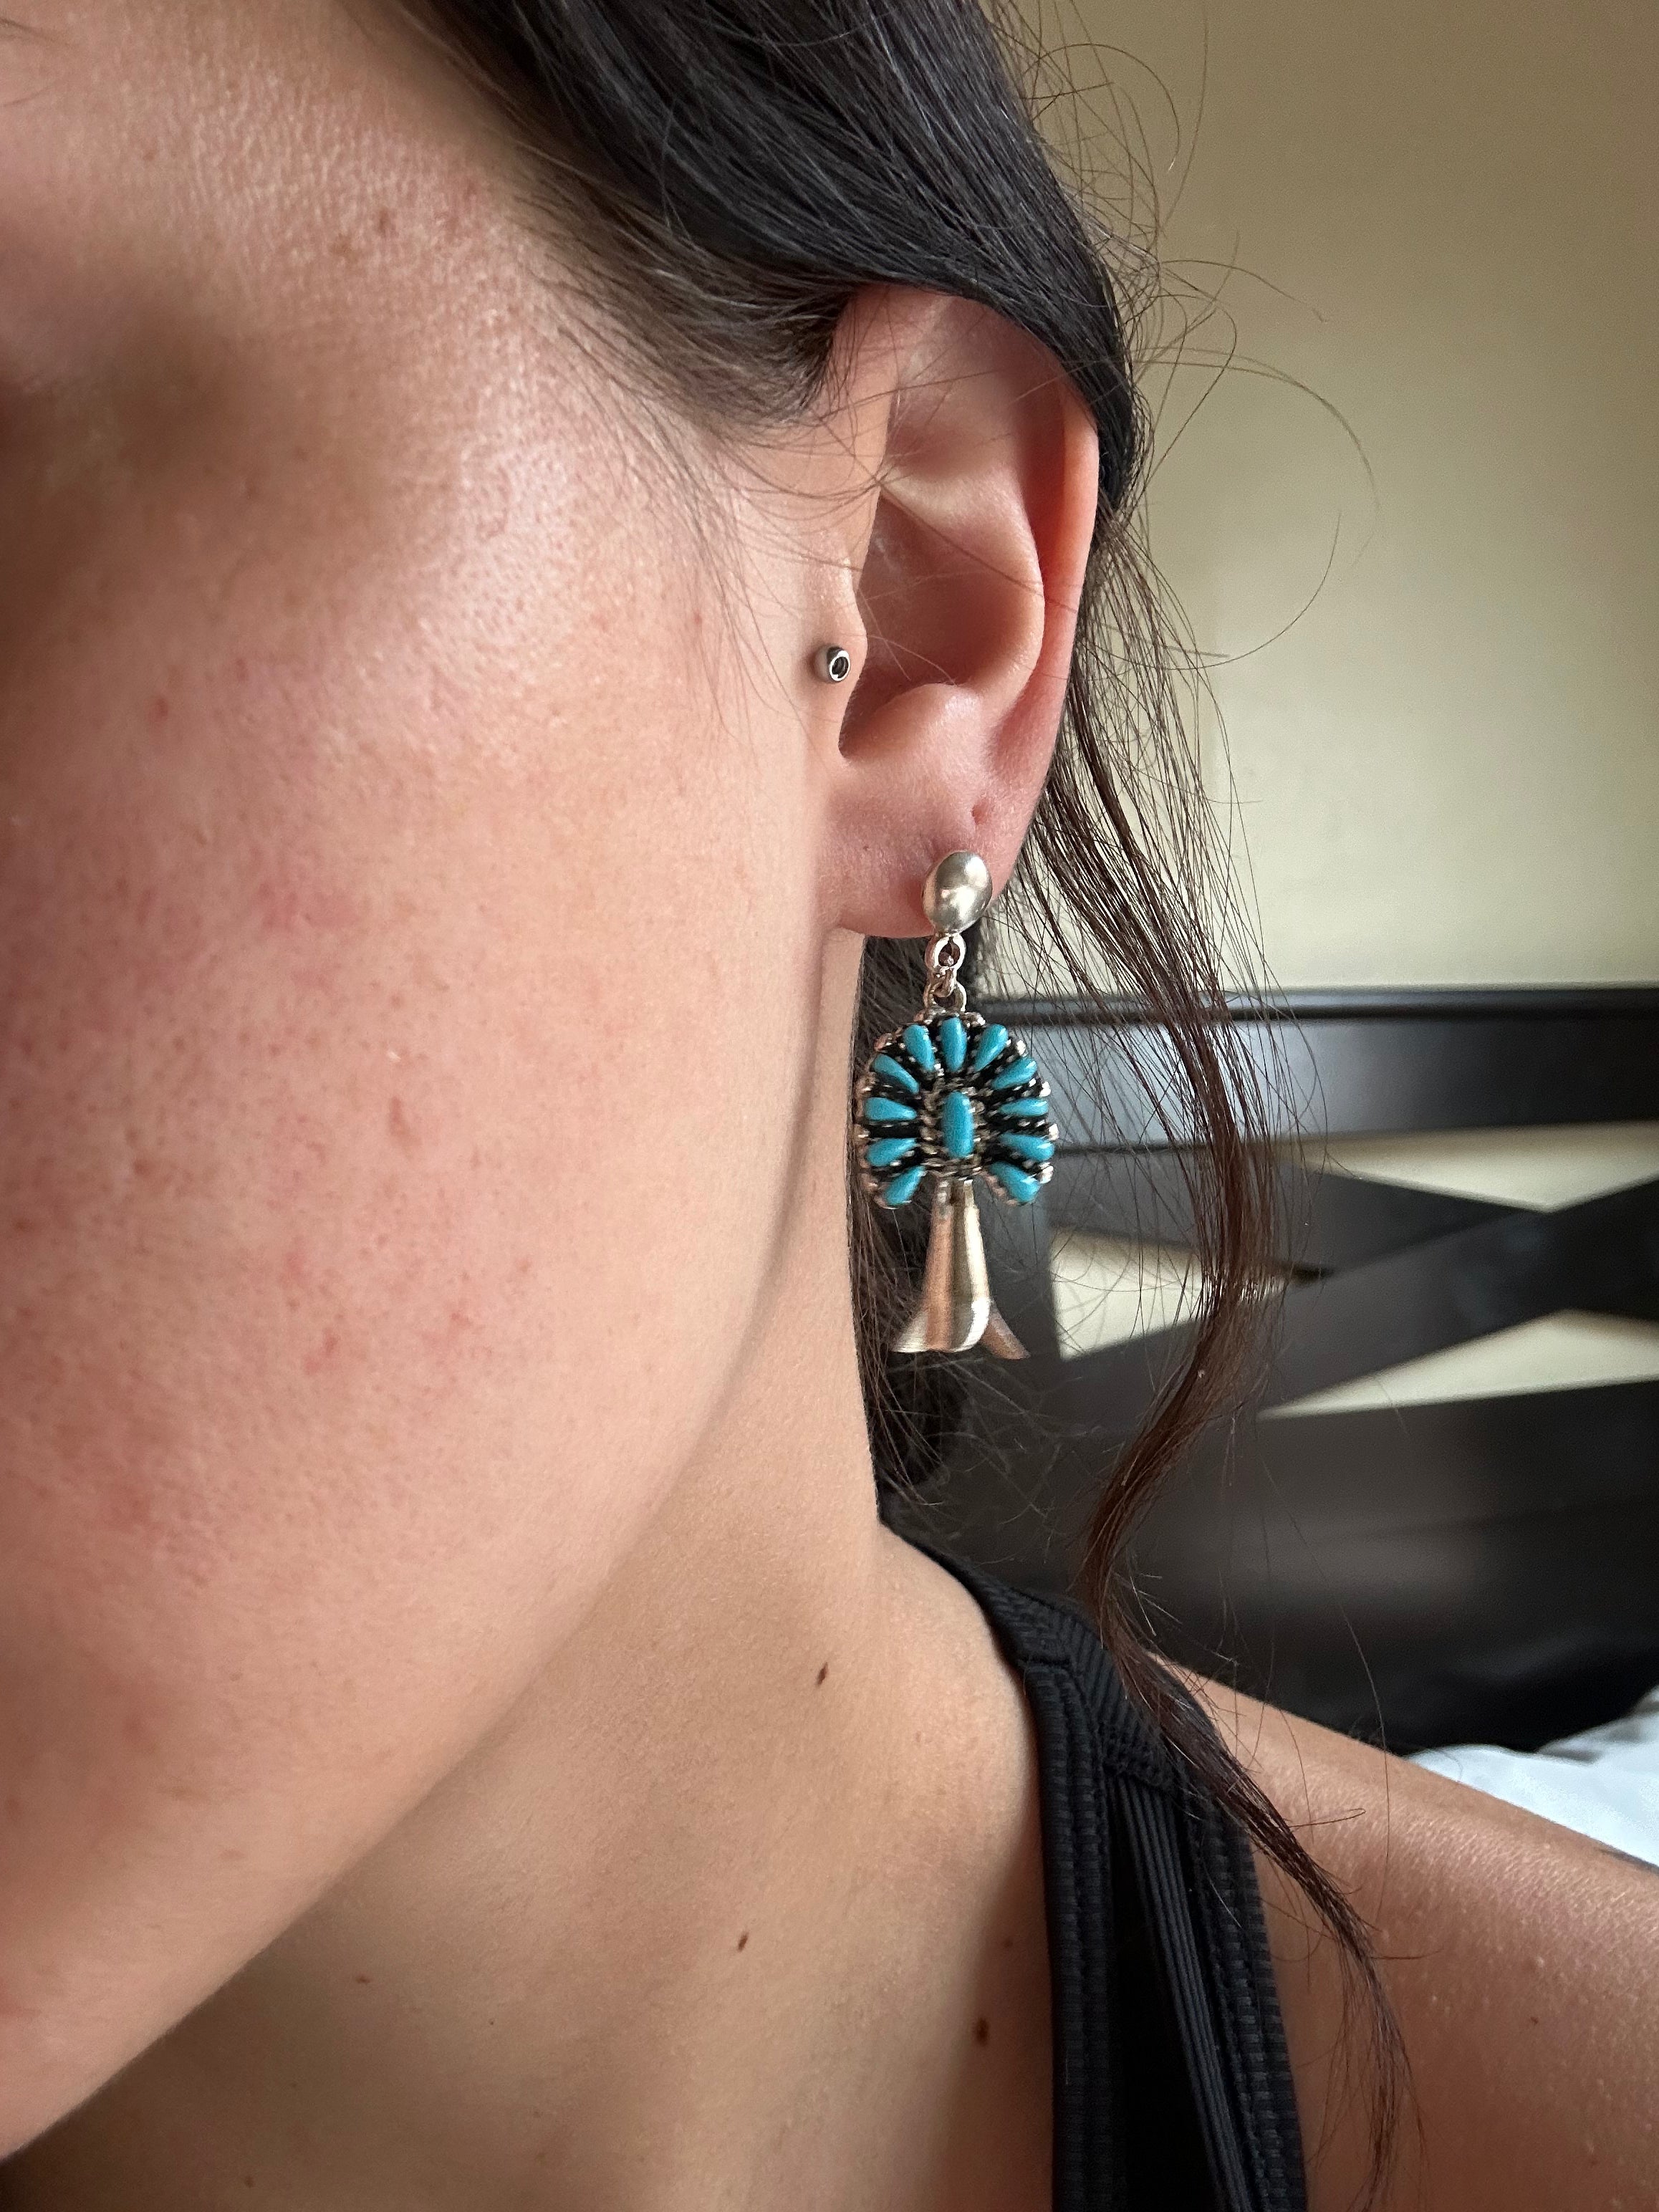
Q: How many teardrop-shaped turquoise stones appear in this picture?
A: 11